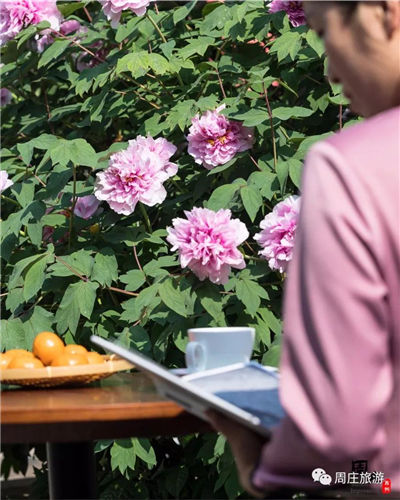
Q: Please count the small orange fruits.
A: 7